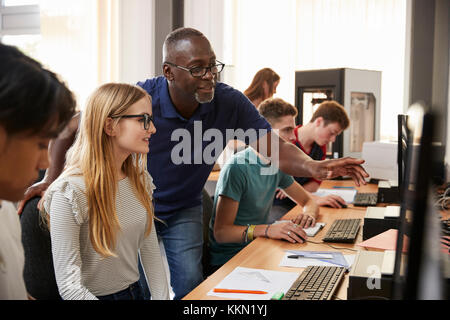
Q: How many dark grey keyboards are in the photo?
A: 3